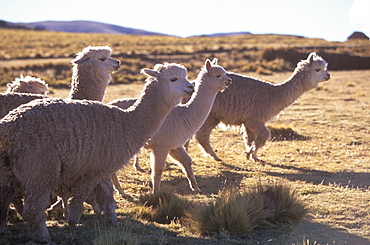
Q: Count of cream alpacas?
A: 5